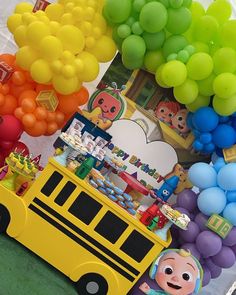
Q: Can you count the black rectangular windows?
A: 5